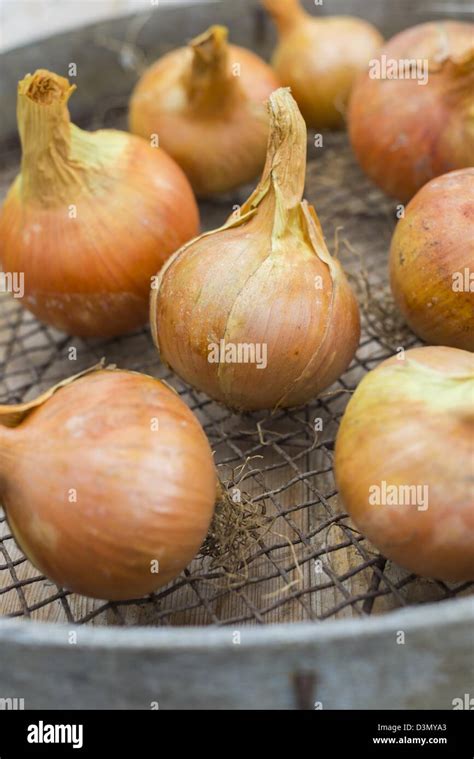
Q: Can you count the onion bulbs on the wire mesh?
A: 8